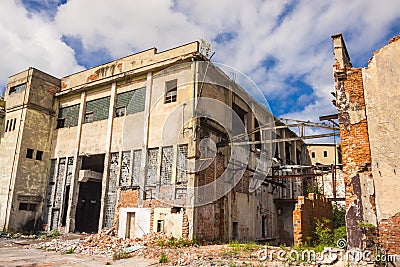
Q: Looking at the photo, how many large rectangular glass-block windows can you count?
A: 3